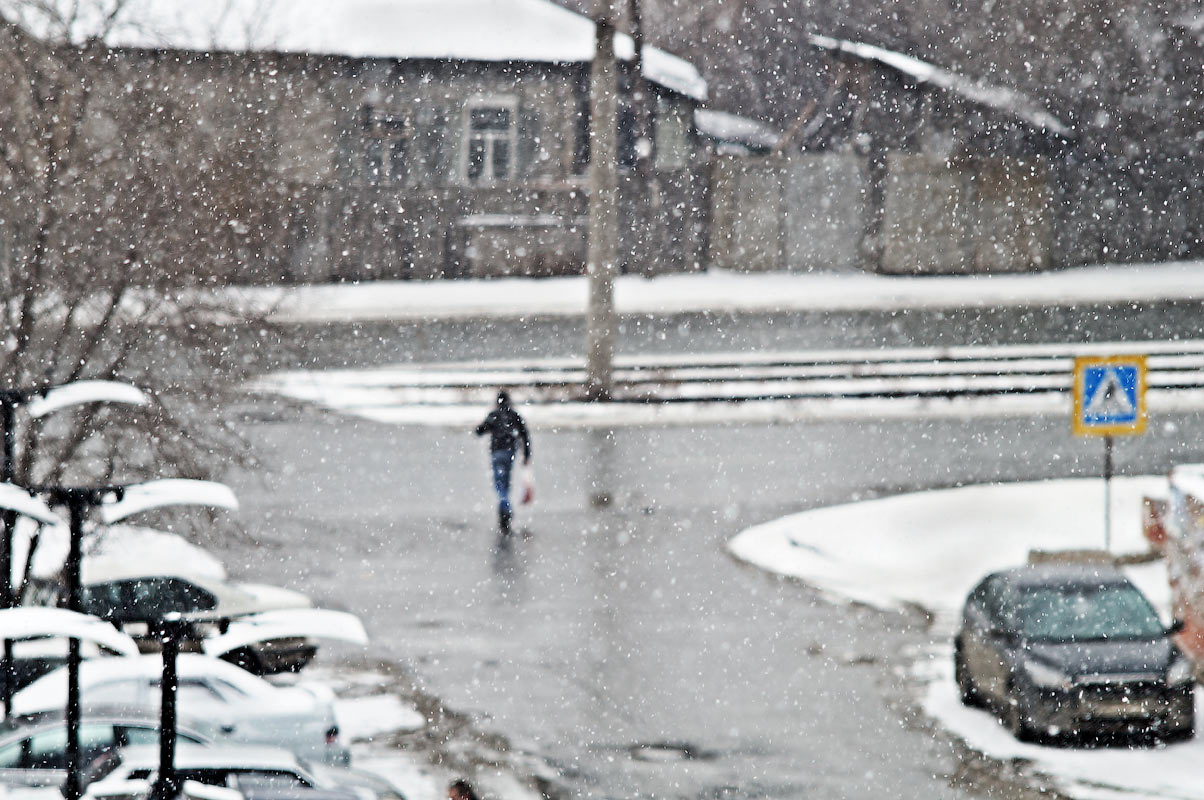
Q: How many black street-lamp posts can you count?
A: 3